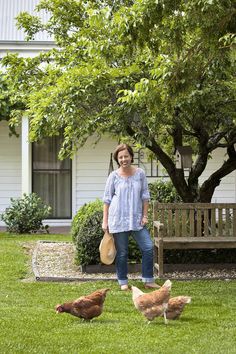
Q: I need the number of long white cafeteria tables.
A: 0